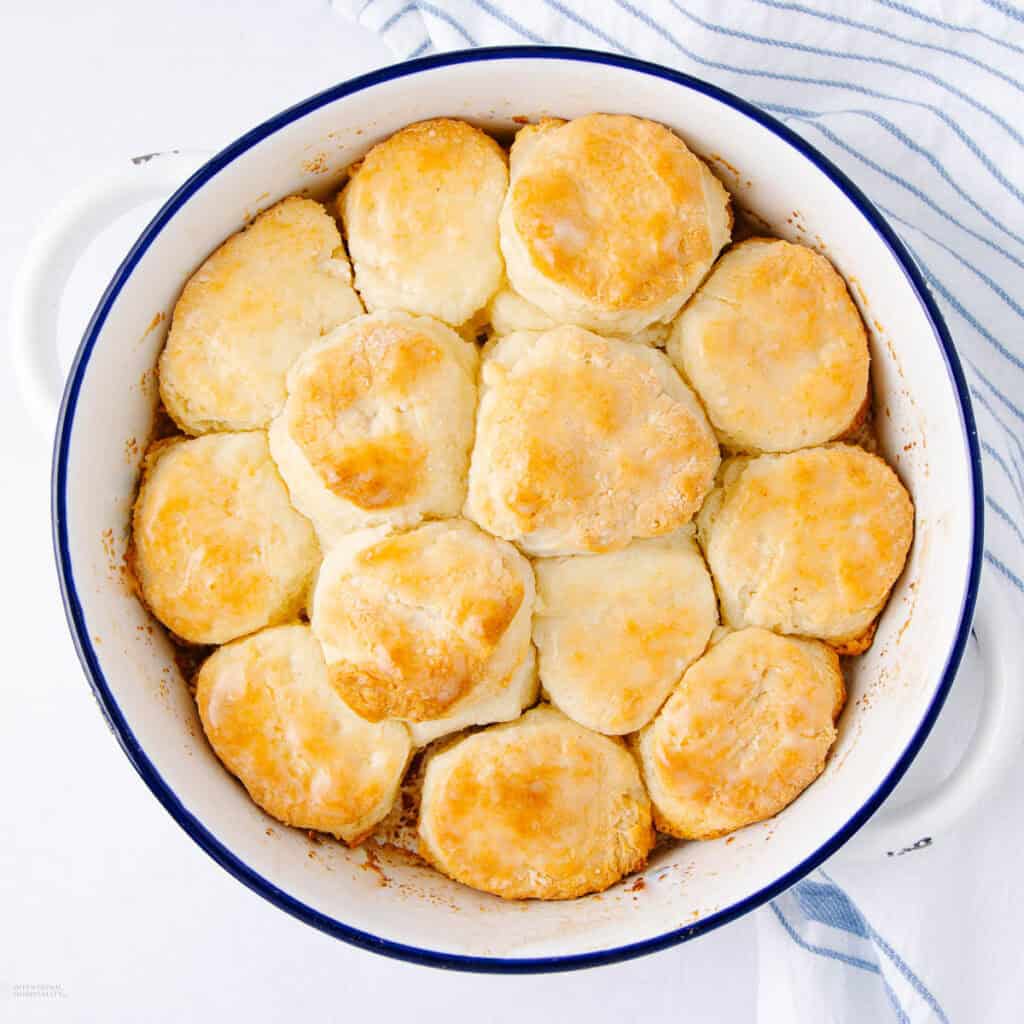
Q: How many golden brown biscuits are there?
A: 13